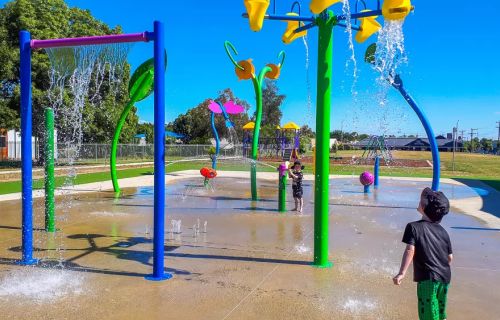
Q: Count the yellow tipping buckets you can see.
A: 5